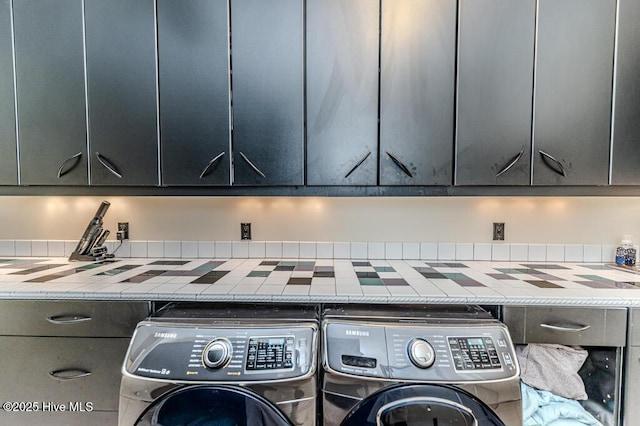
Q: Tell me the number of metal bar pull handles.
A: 11